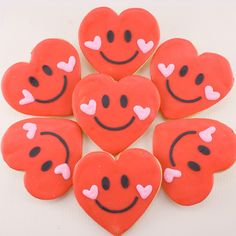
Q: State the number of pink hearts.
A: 14